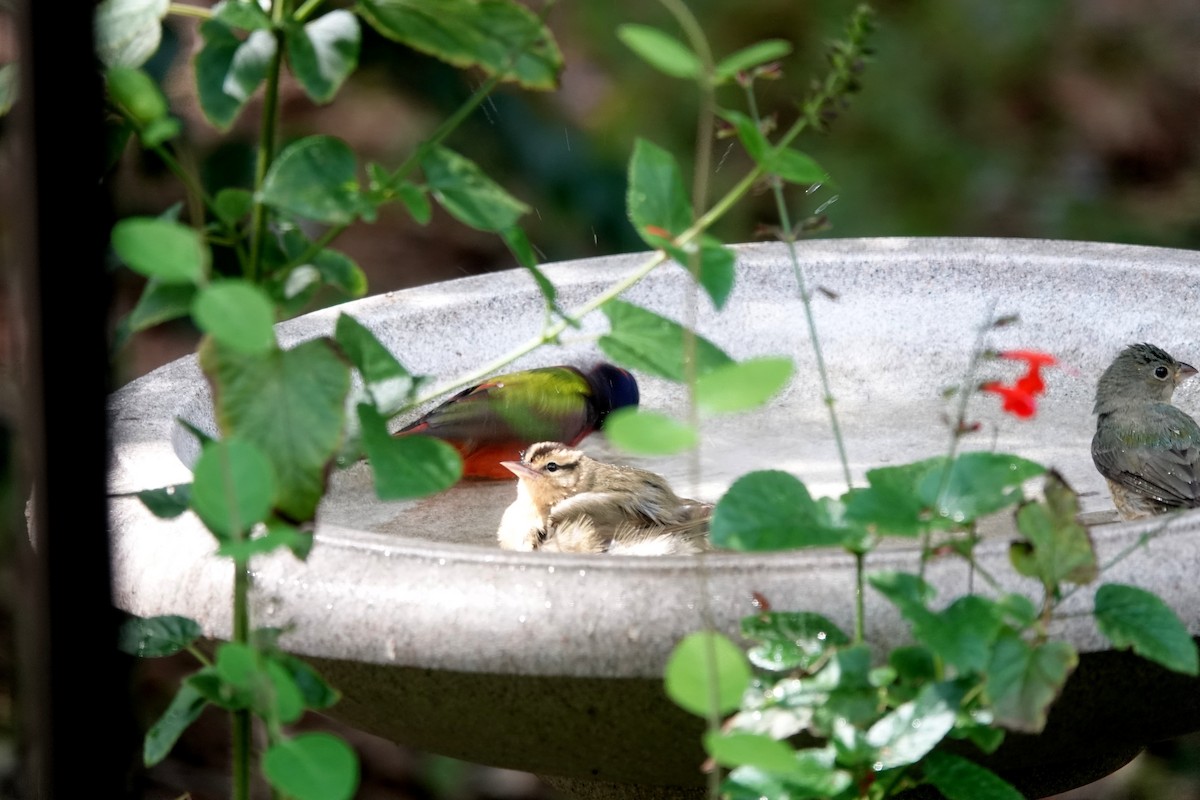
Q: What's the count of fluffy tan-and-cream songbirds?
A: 1